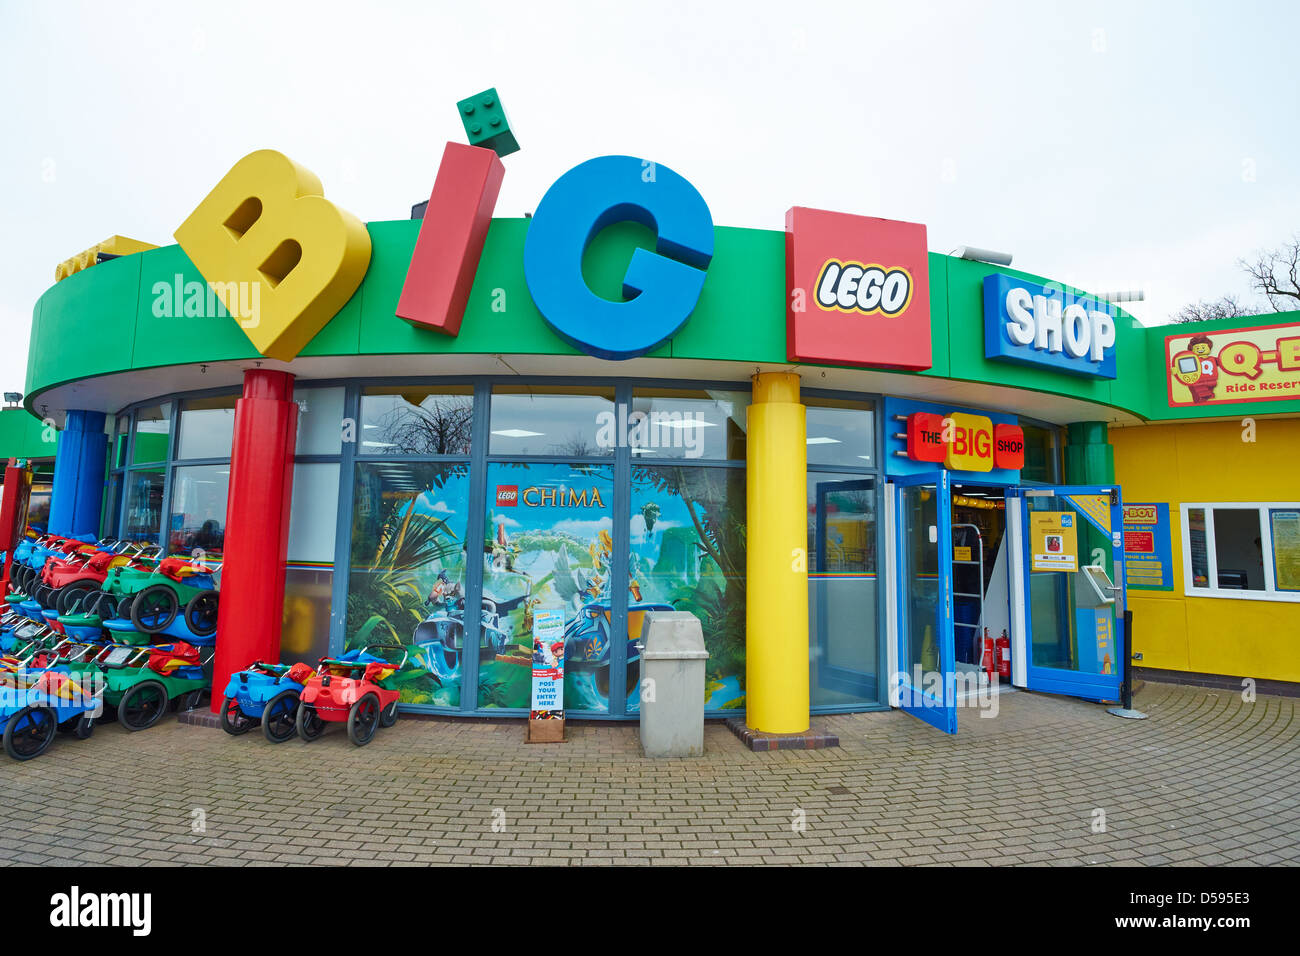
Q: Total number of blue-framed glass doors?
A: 2